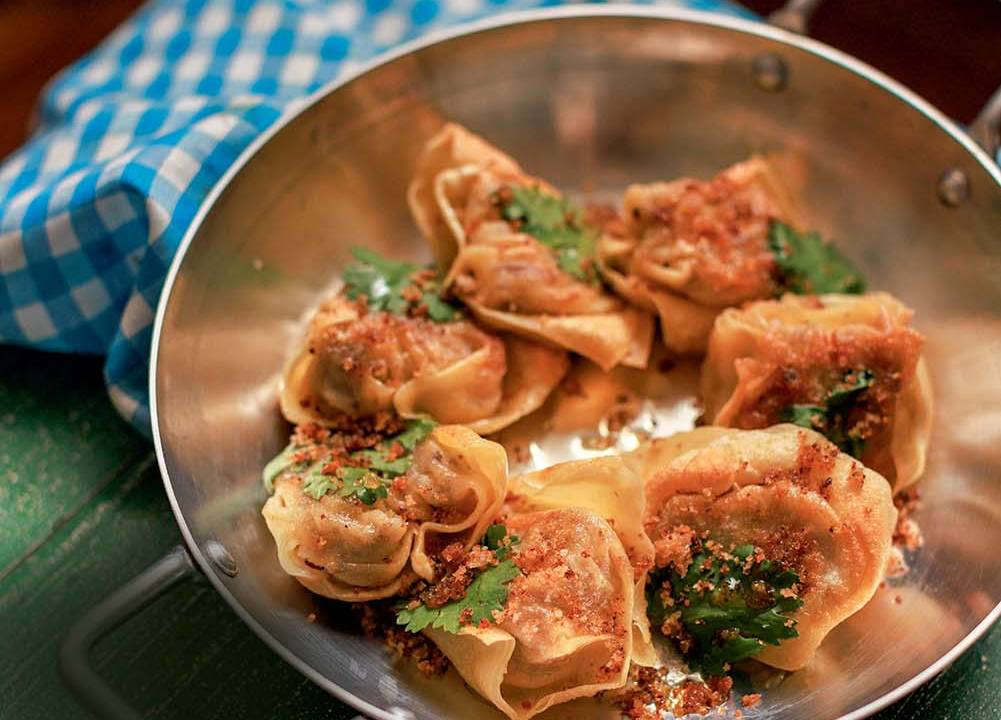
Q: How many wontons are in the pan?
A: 7